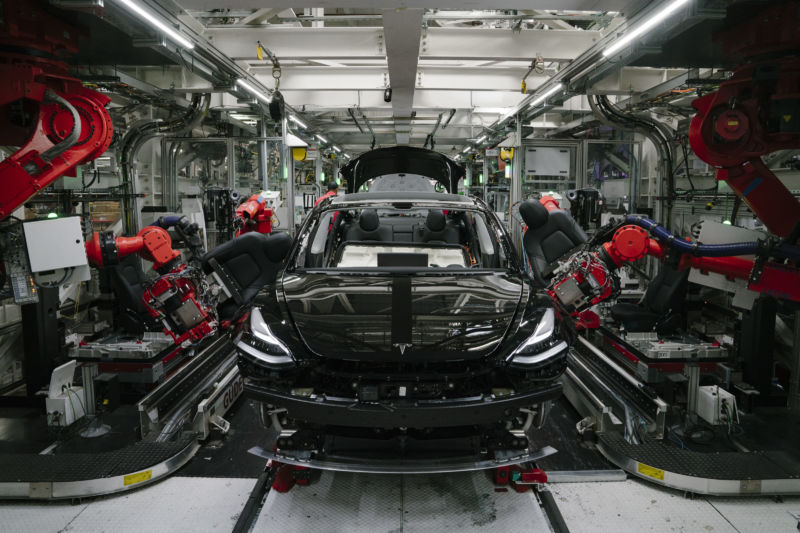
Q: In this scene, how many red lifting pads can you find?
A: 2